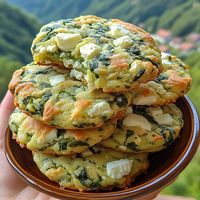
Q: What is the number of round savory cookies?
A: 6